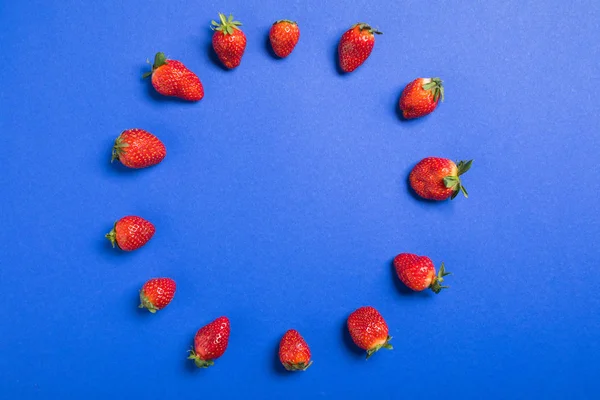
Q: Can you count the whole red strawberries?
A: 13